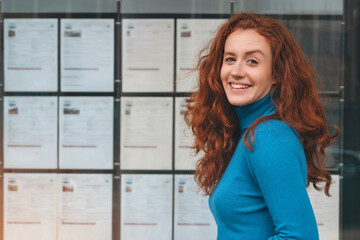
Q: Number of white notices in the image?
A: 13